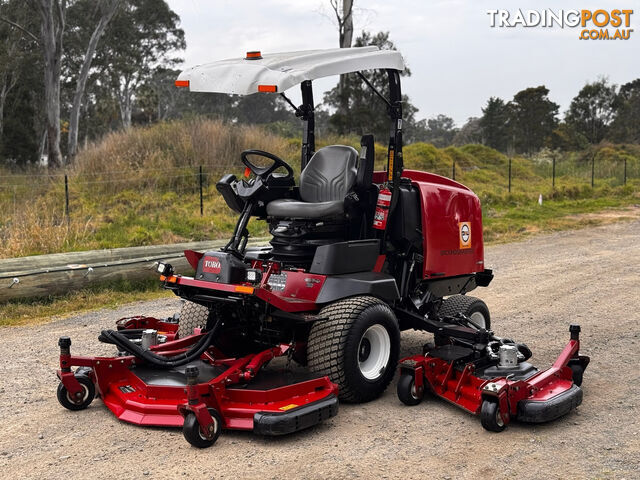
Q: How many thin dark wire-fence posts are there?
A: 7